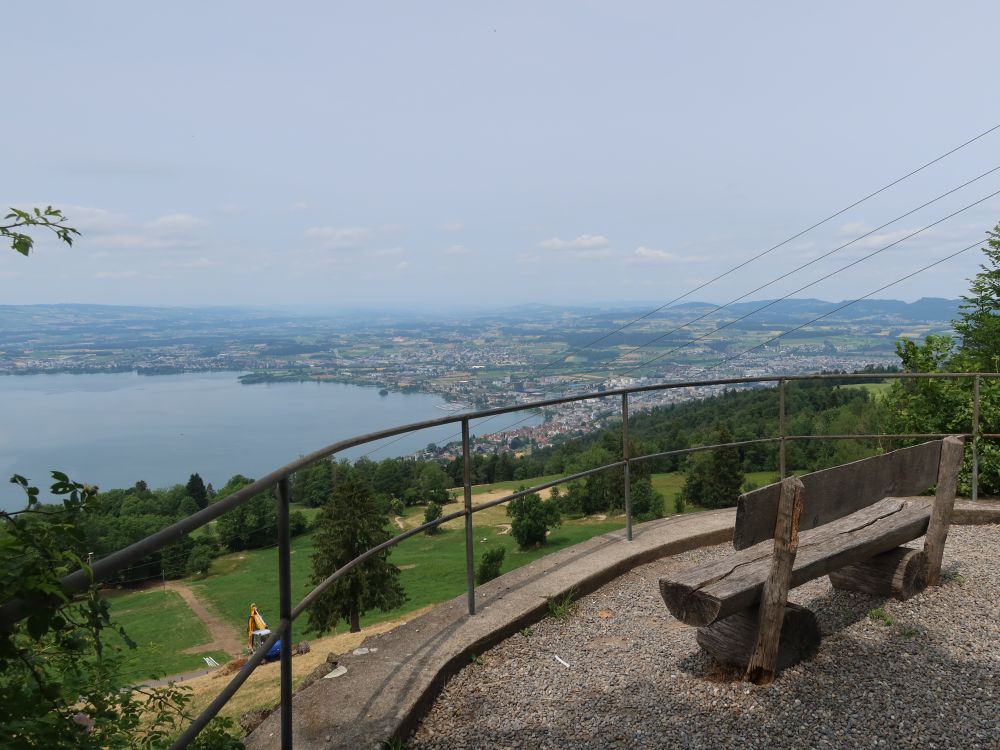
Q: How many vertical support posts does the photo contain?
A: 5